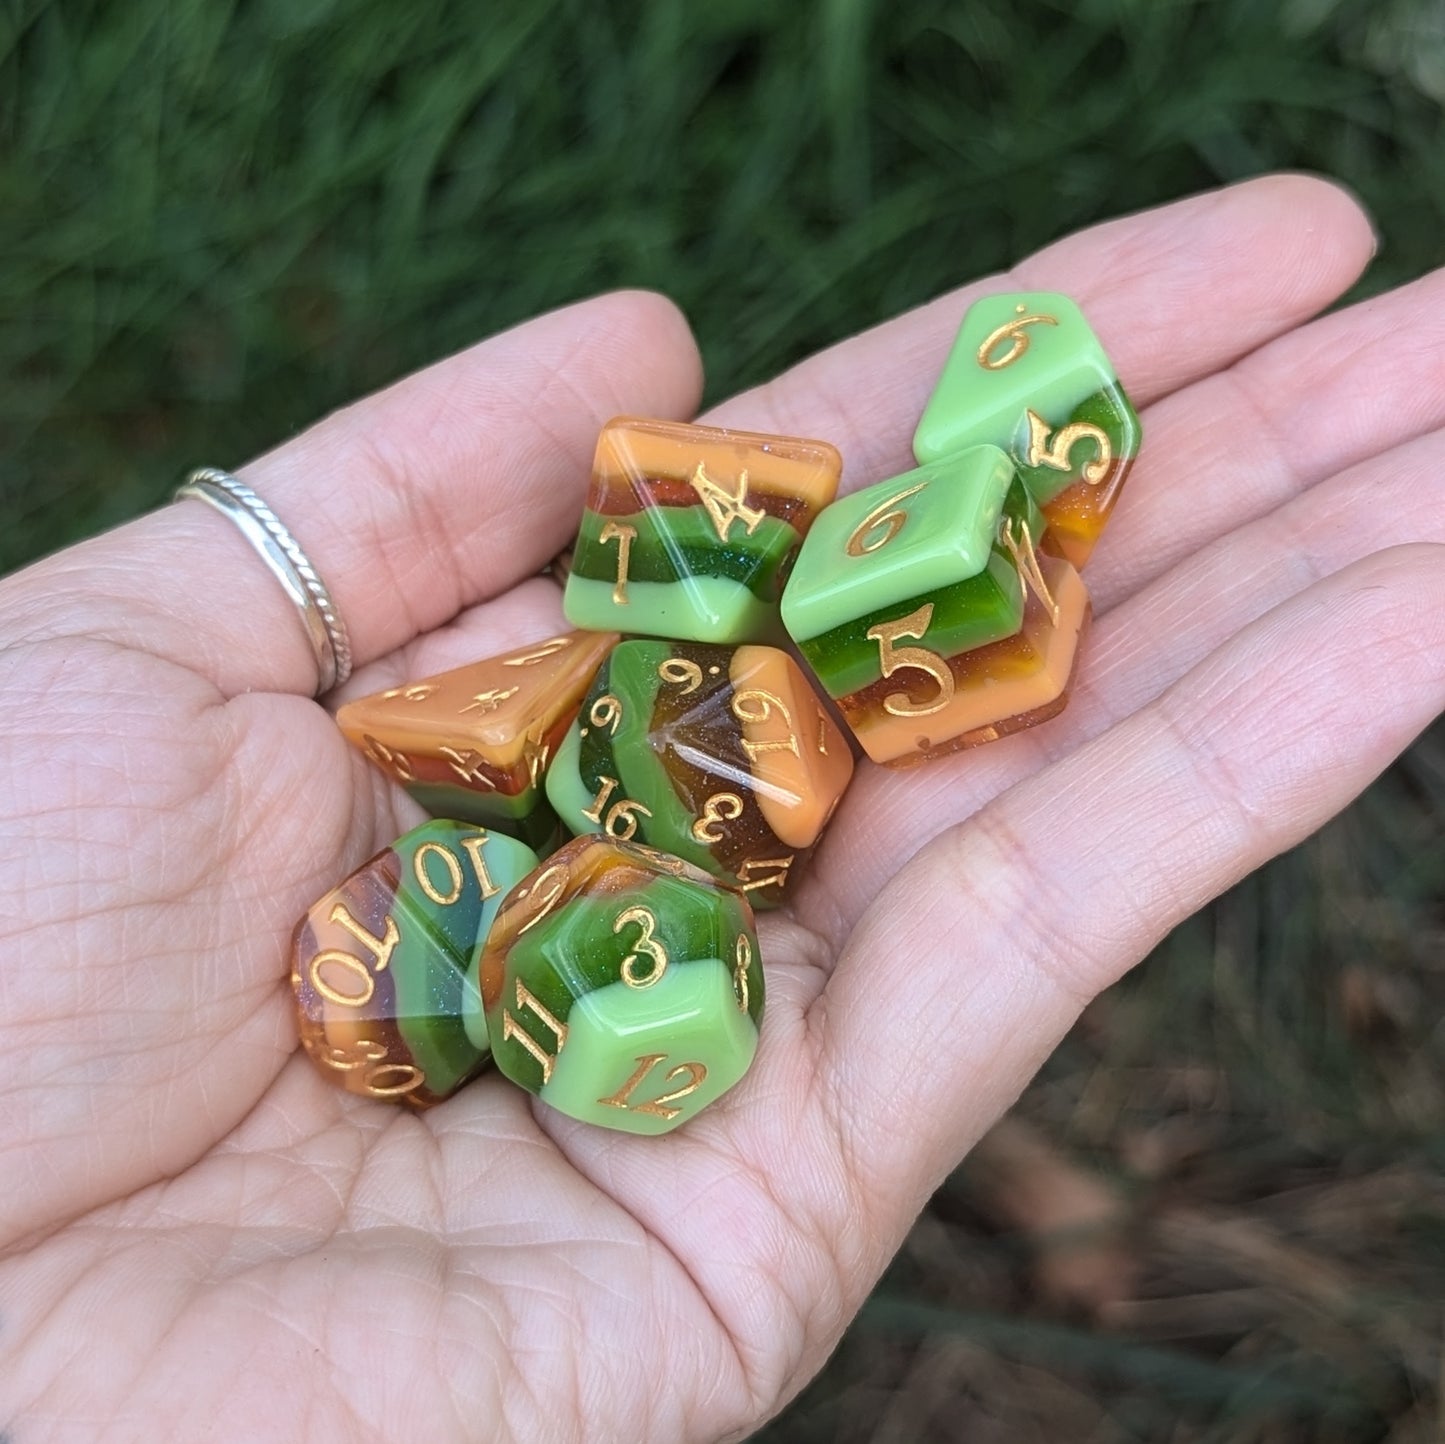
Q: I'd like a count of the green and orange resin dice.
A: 7